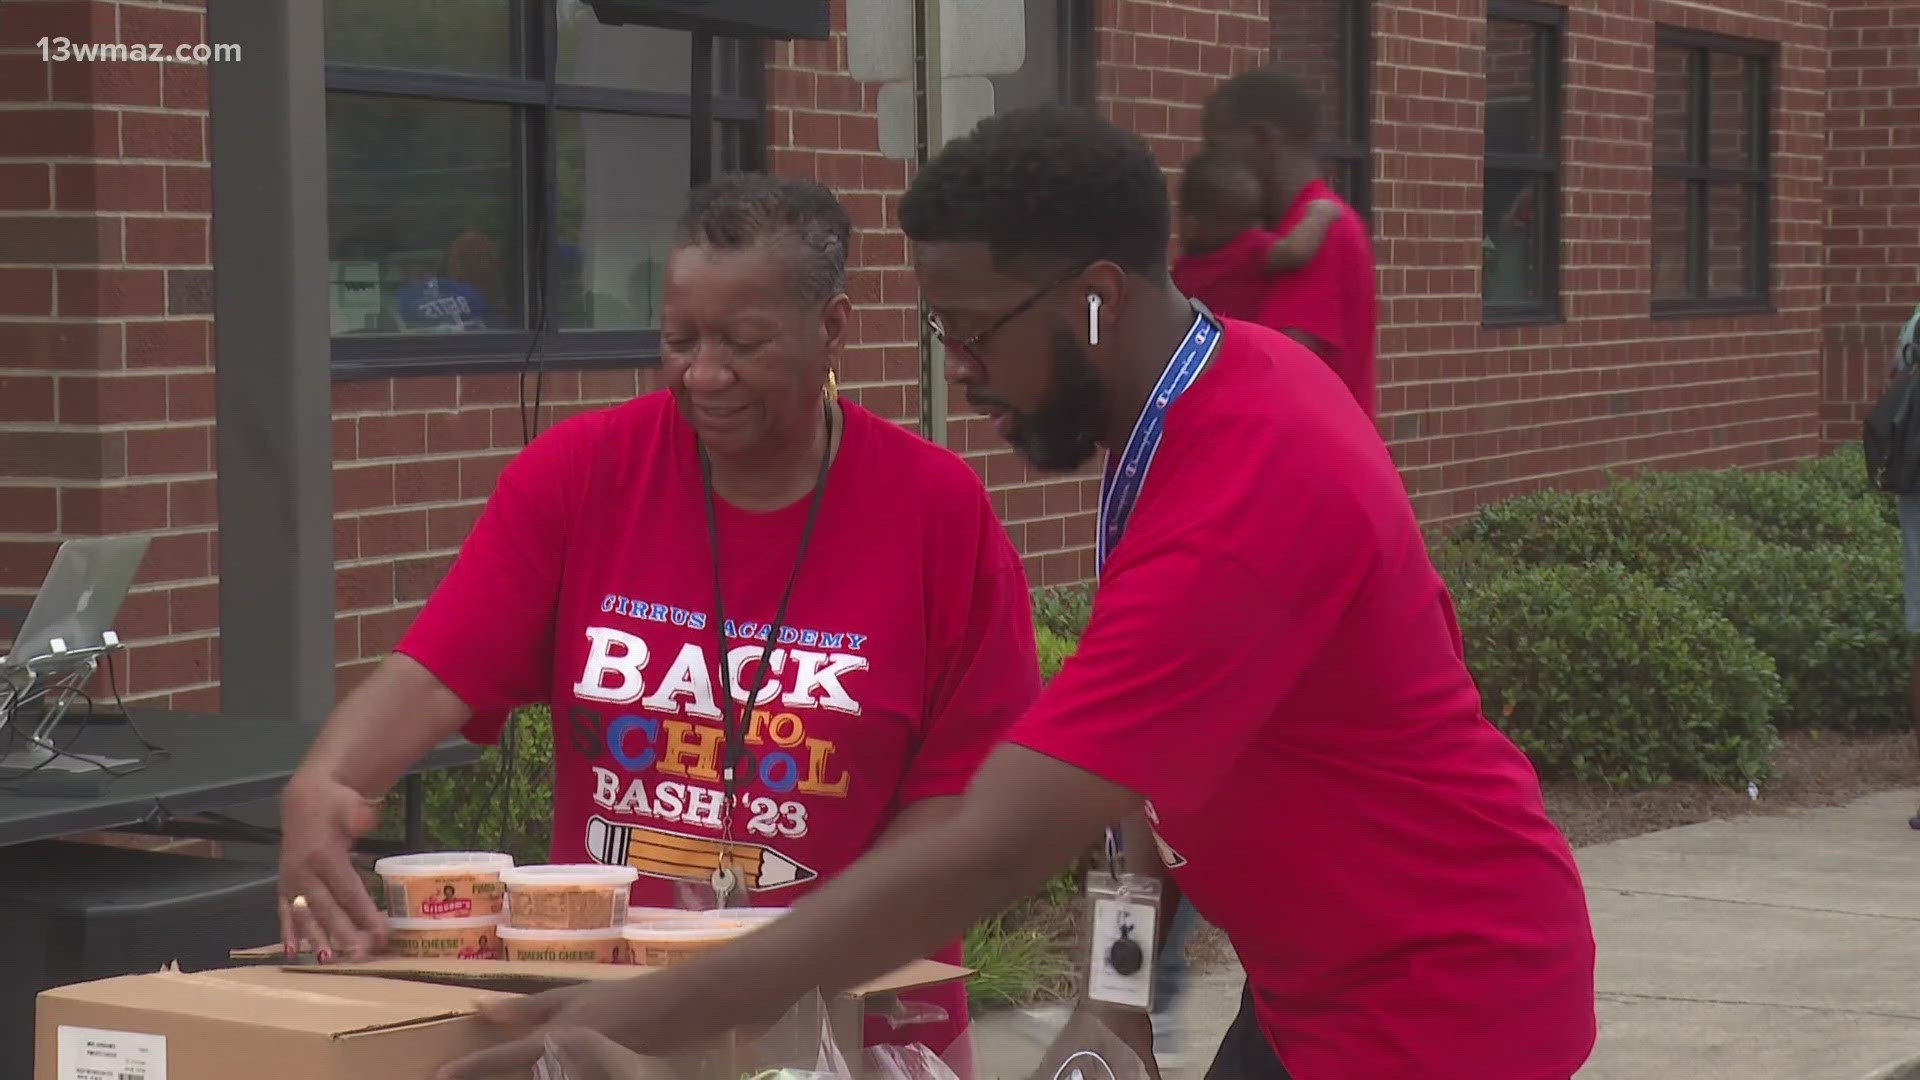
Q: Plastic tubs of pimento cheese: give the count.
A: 7